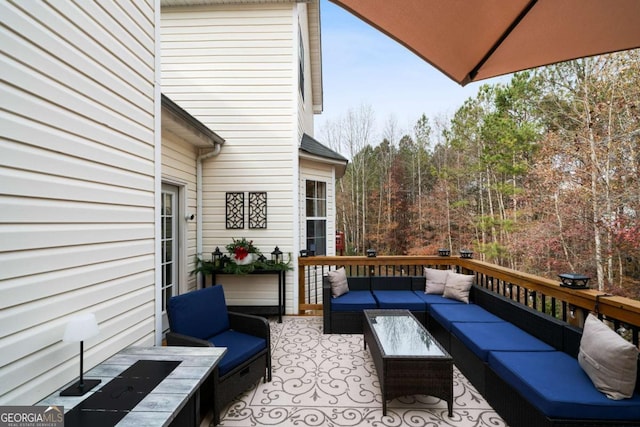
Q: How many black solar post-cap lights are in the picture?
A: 5